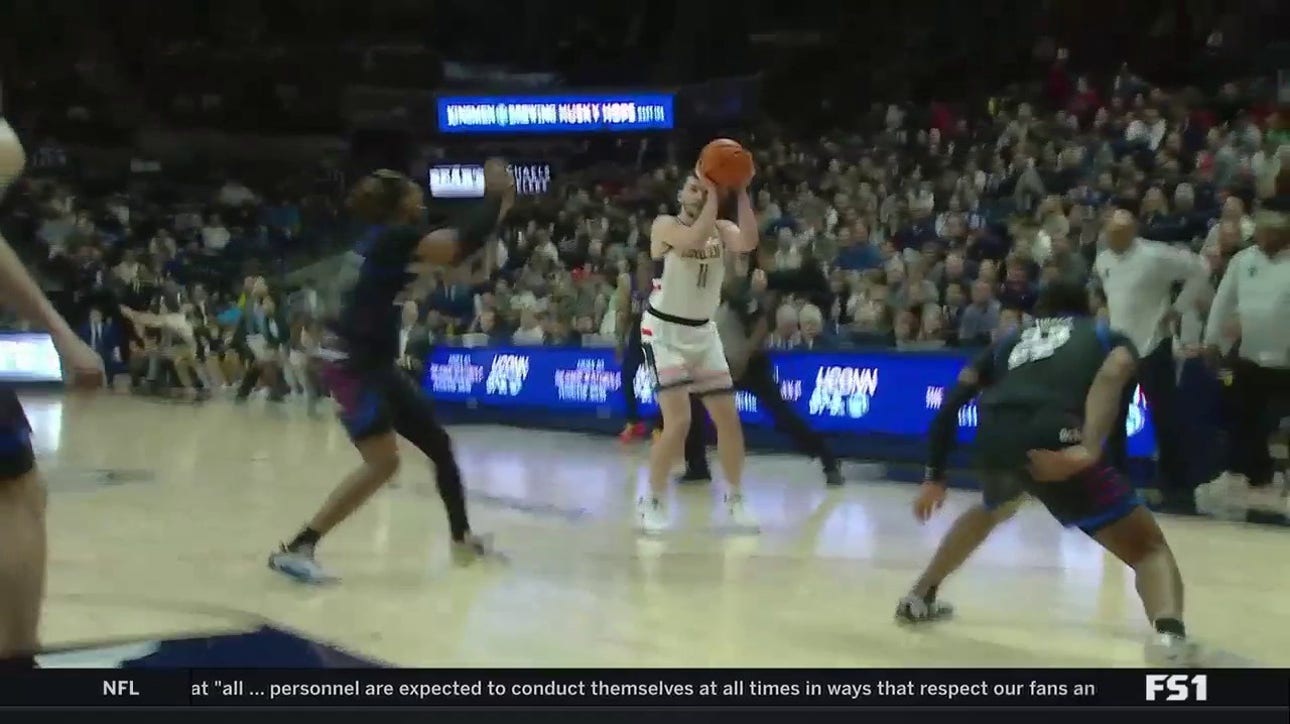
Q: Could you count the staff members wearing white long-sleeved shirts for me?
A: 2